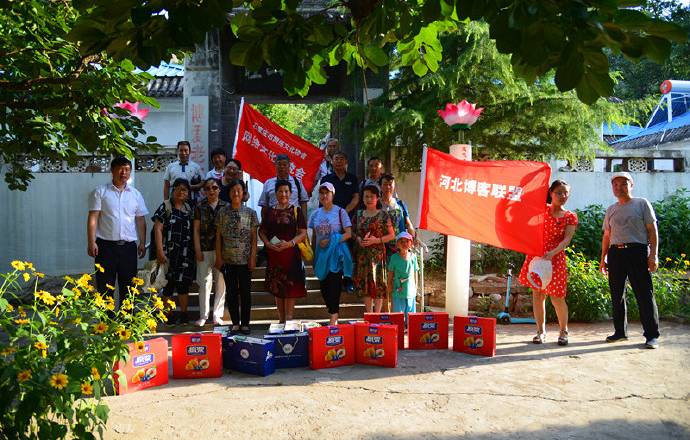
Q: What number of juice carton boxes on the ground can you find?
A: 7